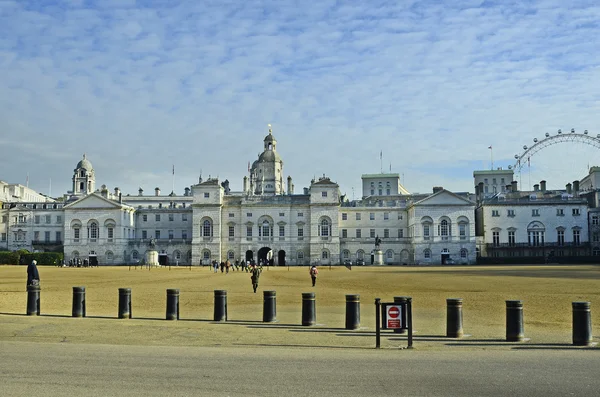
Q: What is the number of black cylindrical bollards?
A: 12